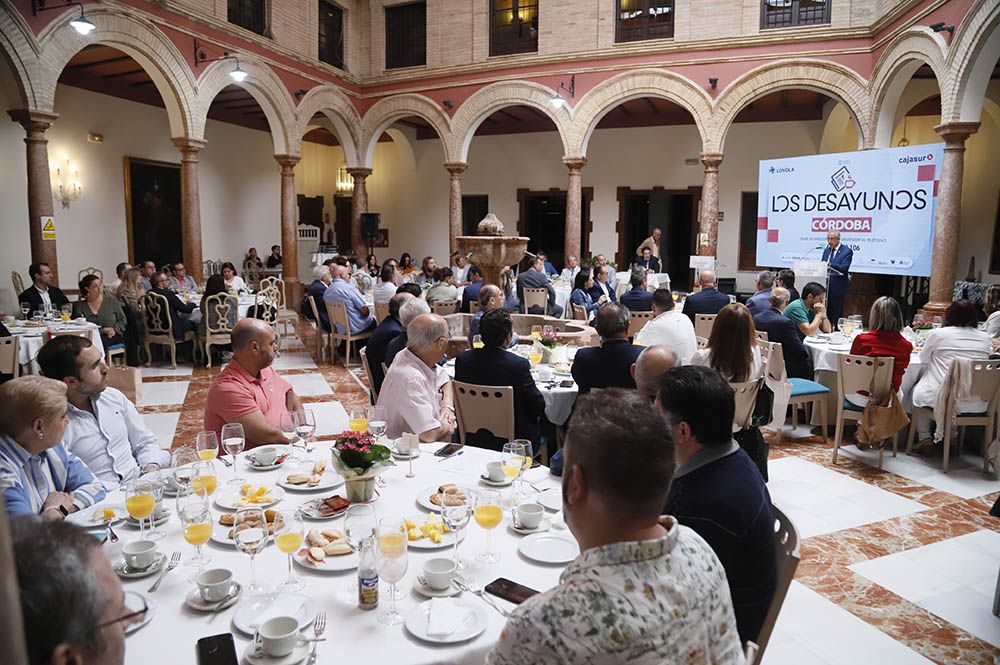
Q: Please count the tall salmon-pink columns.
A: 8